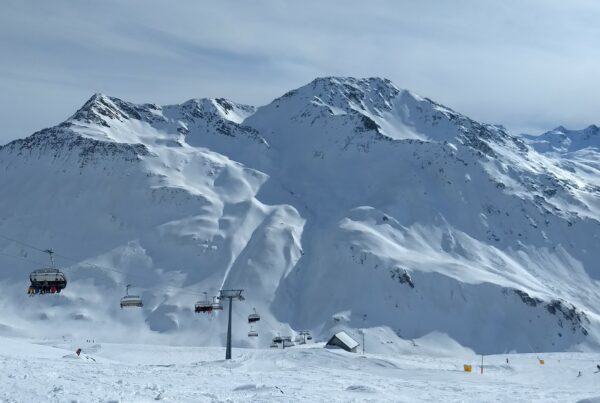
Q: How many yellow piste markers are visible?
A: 2